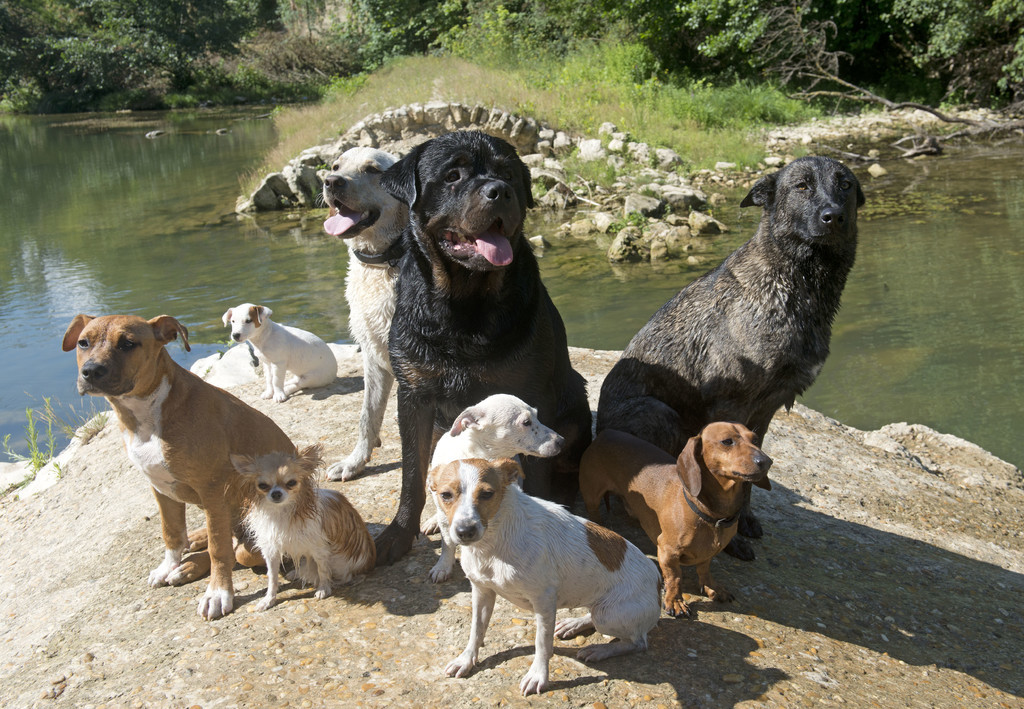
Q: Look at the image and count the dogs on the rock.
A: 9